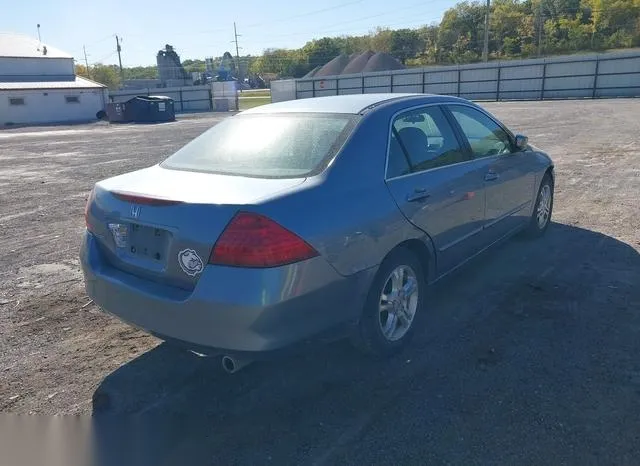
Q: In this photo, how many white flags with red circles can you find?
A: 0